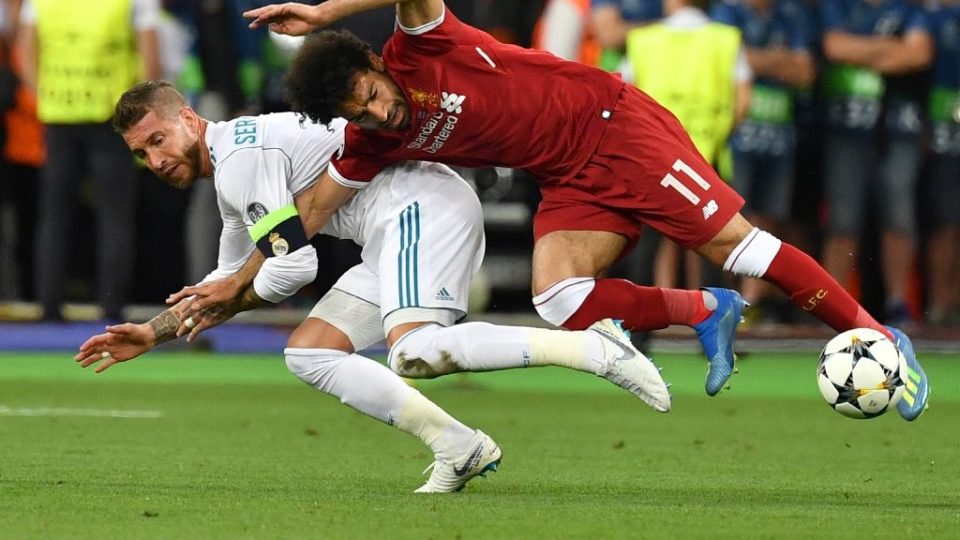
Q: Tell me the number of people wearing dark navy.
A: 4